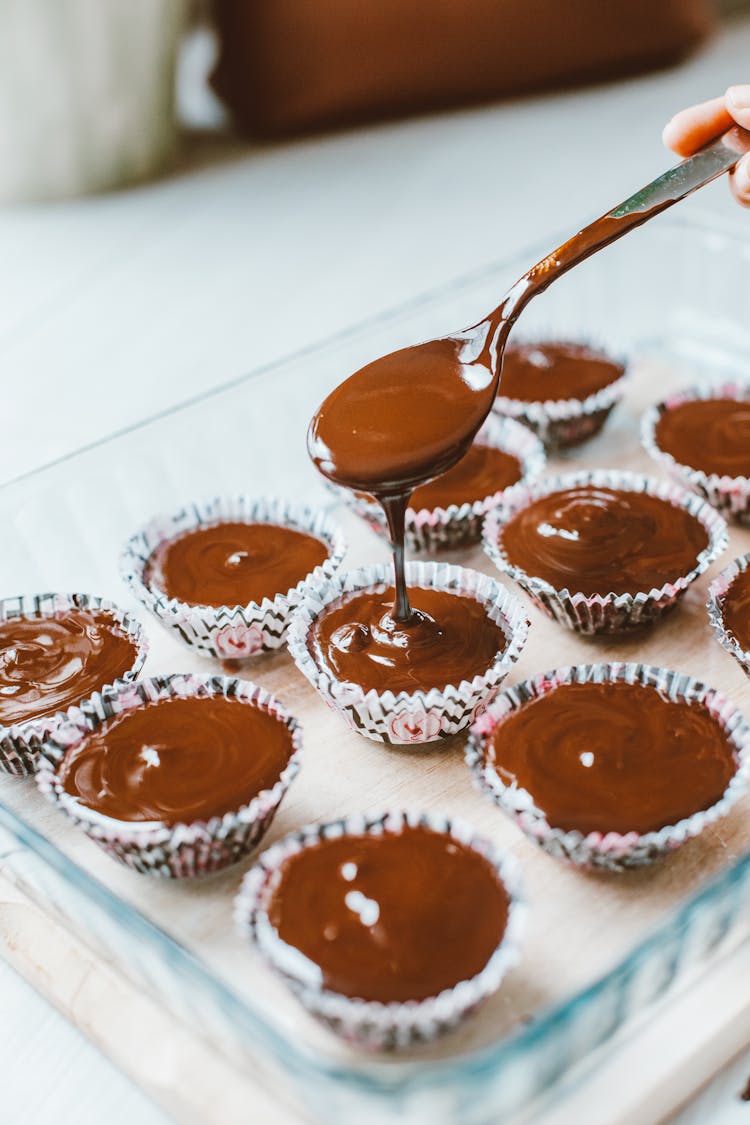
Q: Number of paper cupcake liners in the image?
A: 11